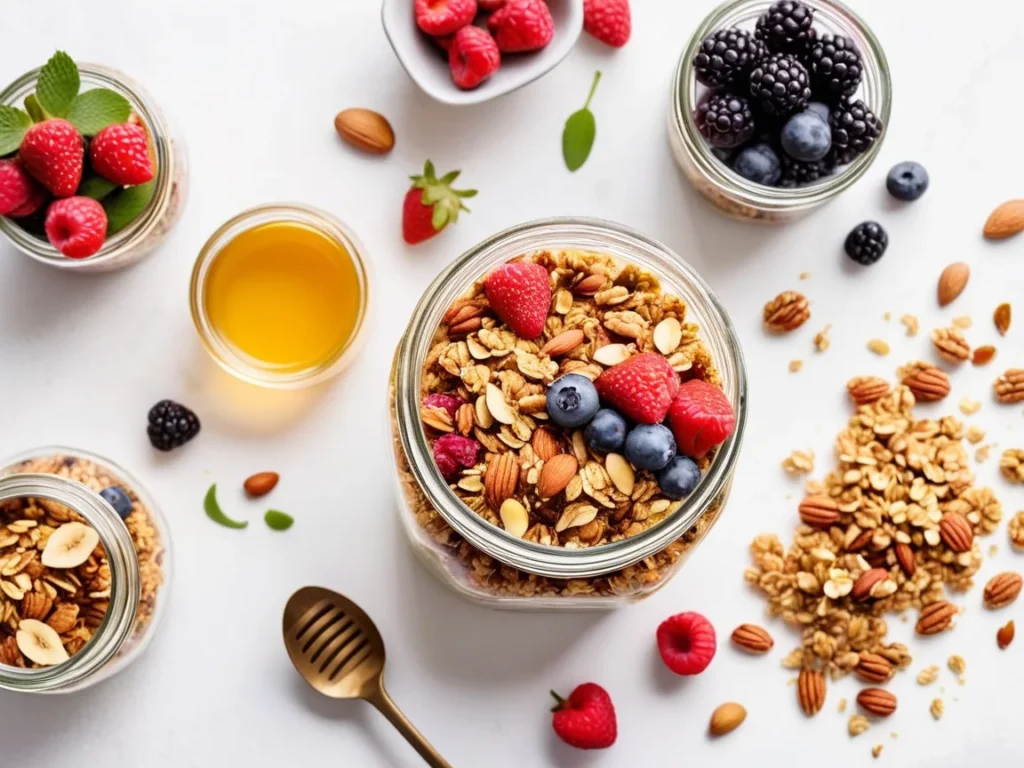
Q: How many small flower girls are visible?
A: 0